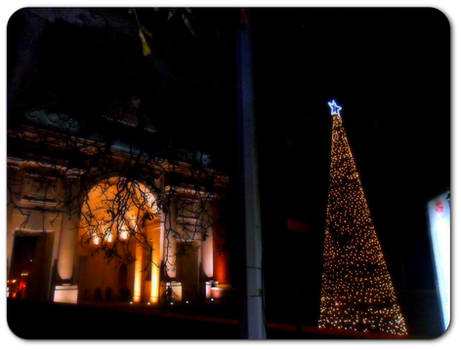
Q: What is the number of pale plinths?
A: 3